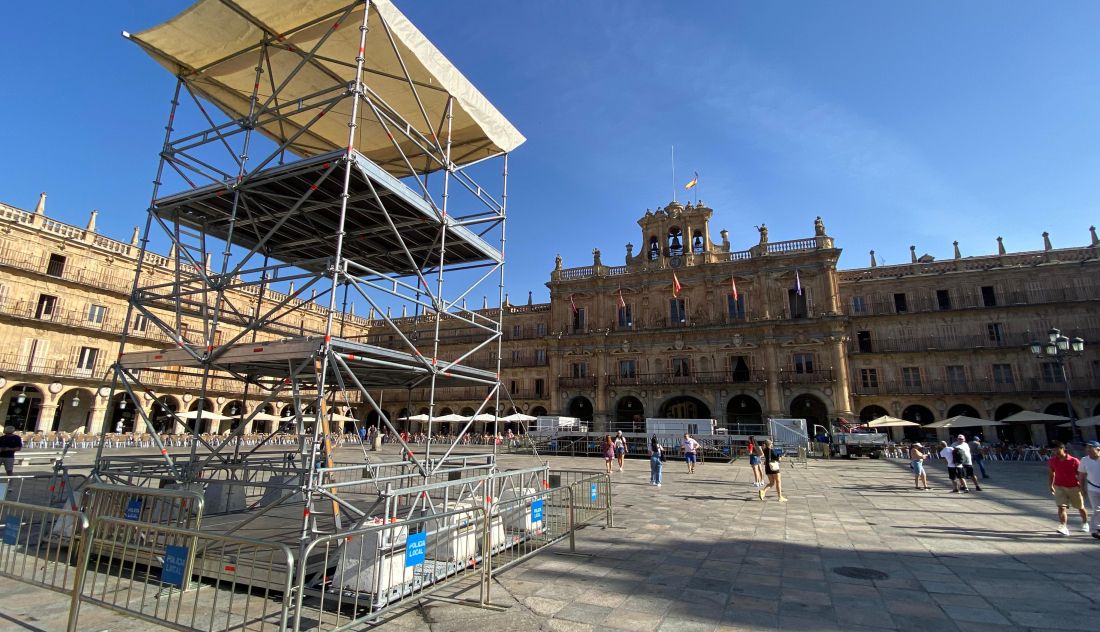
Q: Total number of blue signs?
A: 6